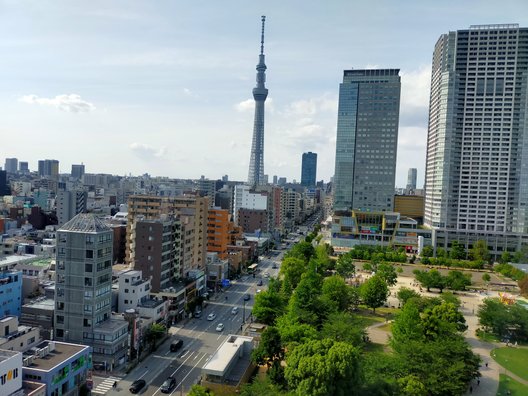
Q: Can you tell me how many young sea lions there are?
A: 0